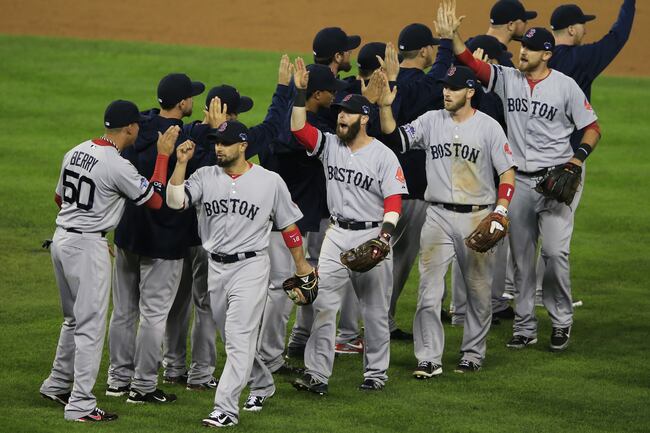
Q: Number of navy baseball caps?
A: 14